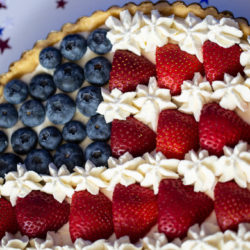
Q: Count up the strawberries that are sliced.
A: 12